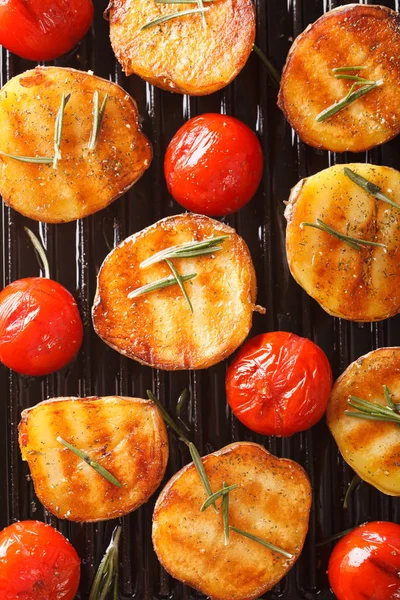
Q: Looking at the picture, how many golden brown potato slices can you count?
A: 8